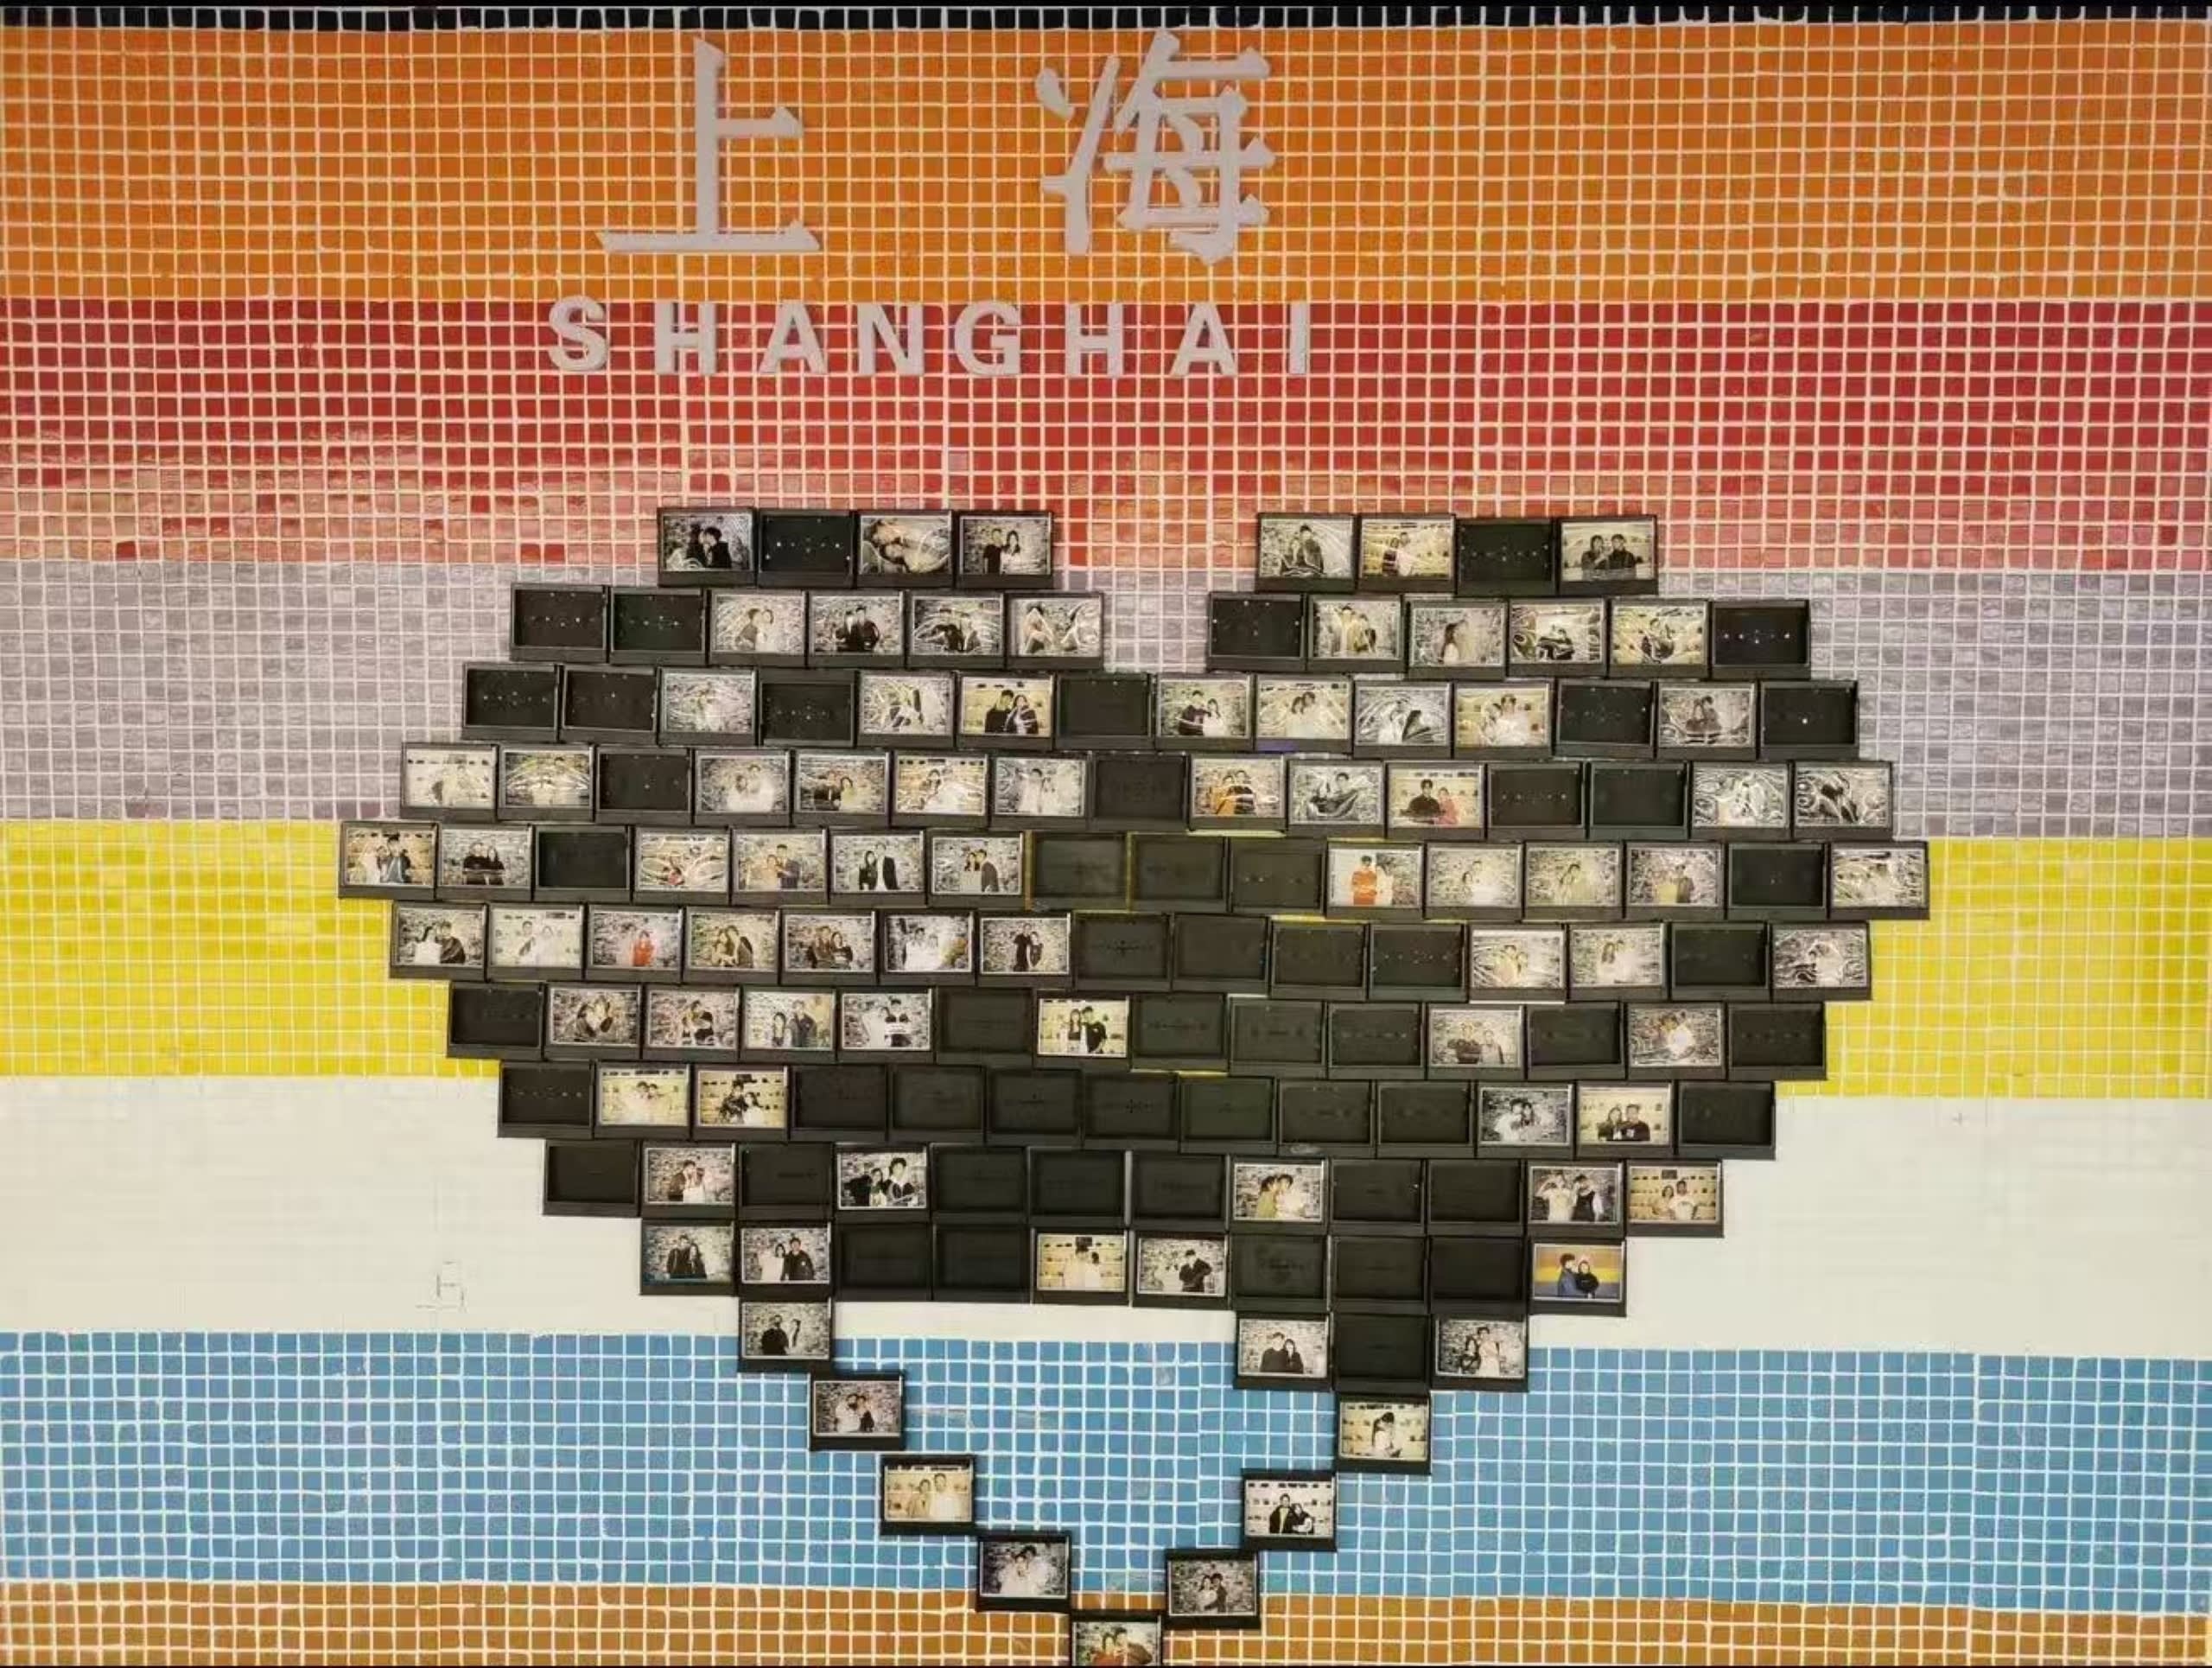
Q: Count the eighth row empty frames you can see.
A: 9